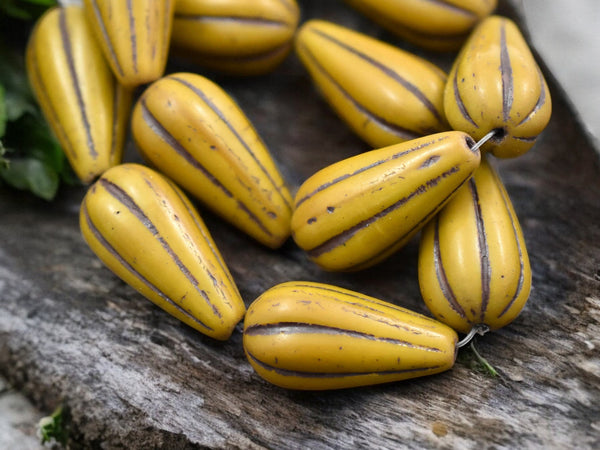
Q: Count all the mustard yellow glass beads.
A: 11